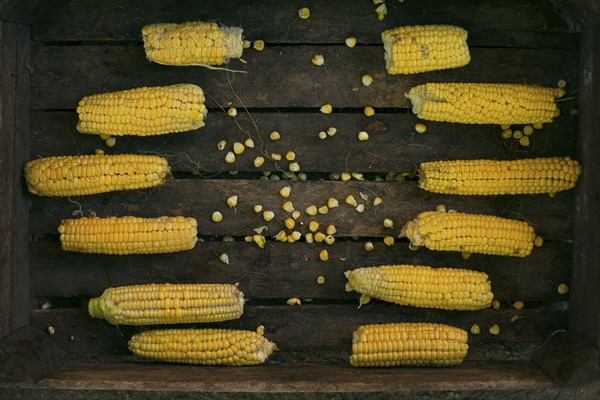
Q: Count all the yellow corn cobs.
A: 12